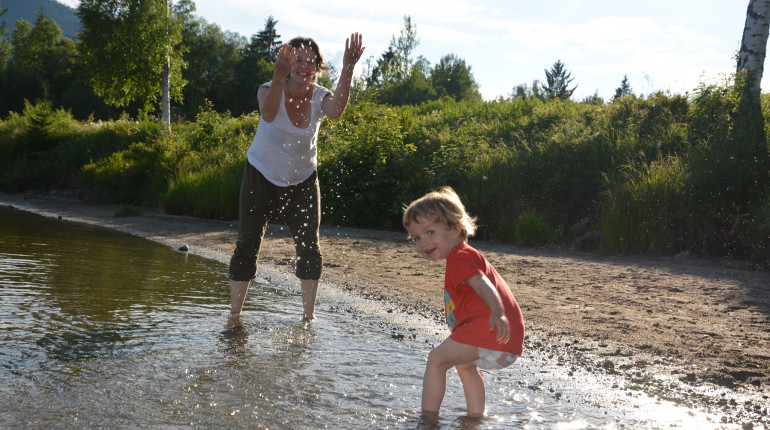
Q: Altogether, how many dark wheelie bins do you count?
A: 0